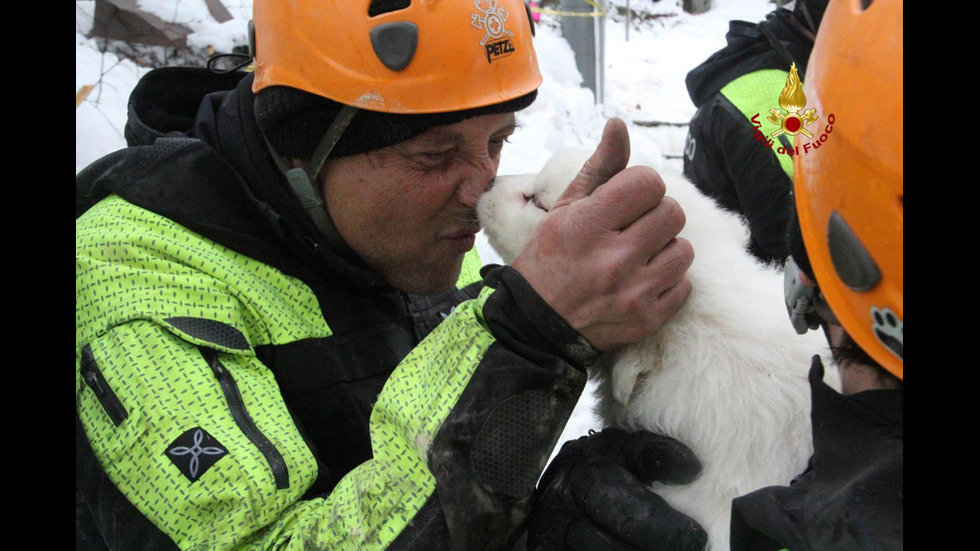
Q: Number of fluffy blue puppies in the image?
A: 0